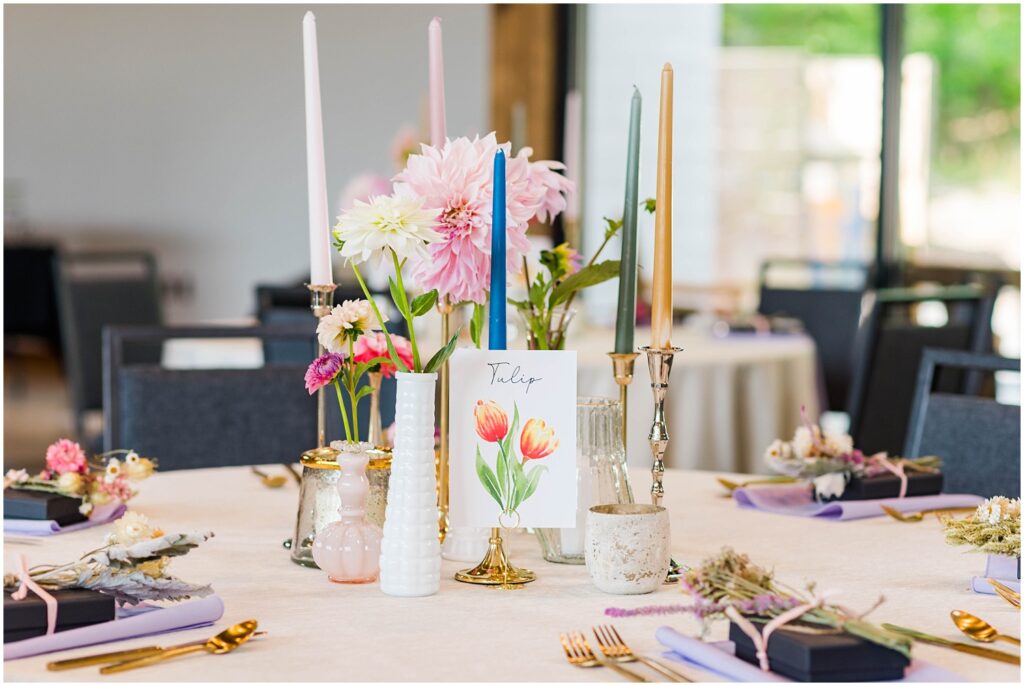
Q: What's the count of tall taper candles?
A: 5